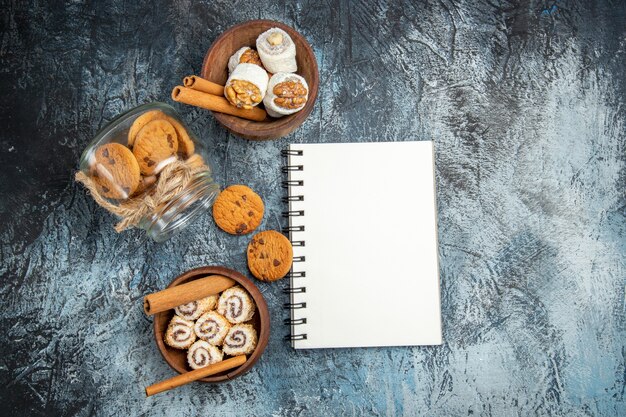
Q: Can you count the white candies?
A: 4